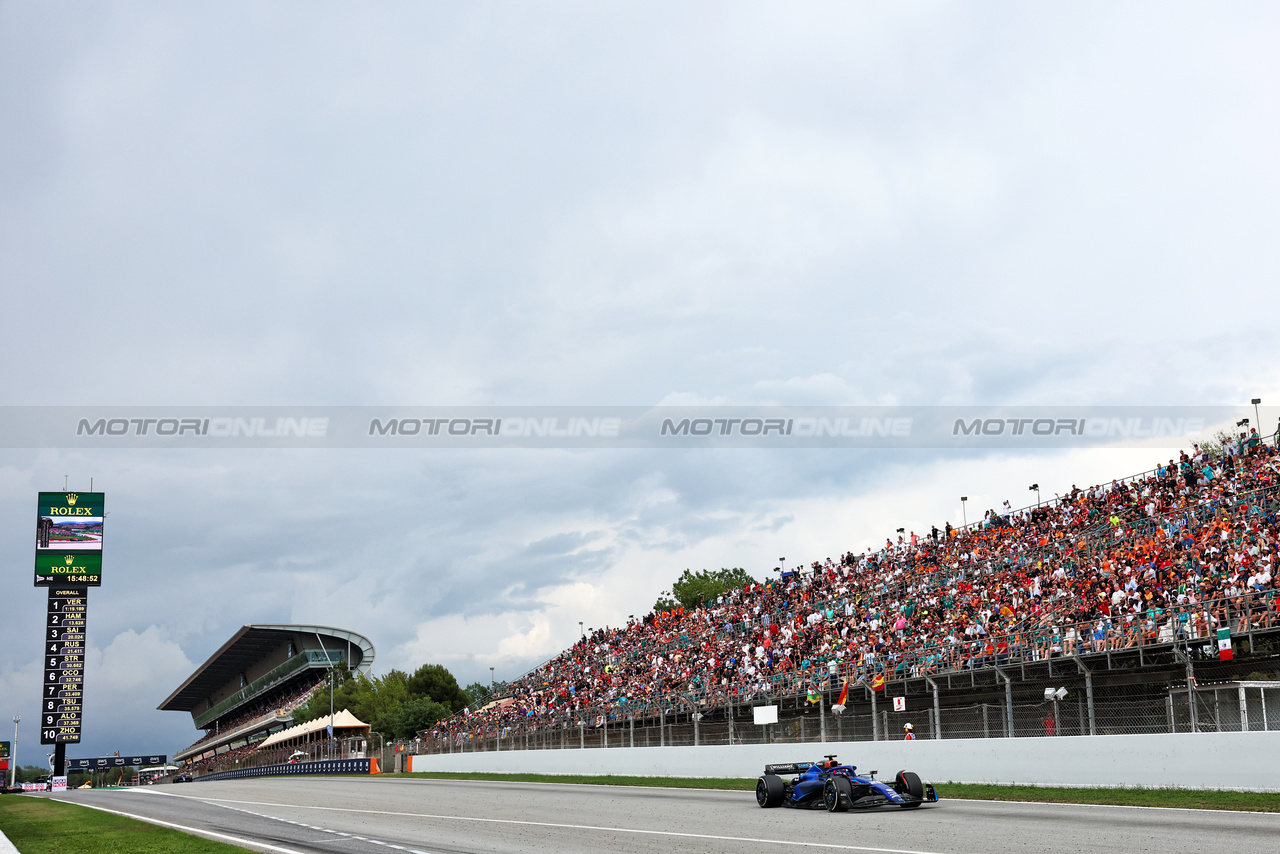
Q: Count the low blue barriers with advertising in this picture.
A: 1